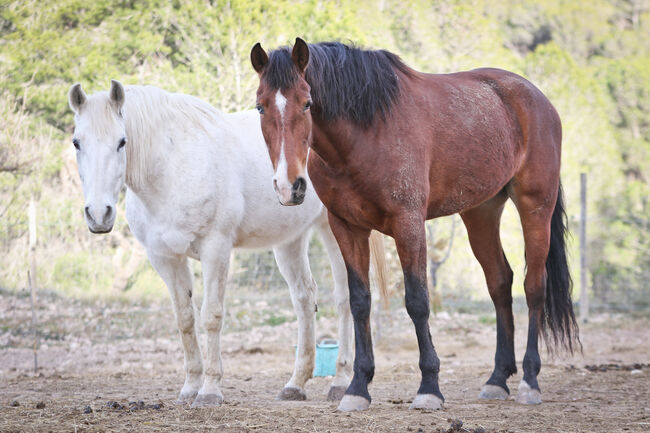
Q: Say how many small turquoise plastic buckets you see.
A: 1